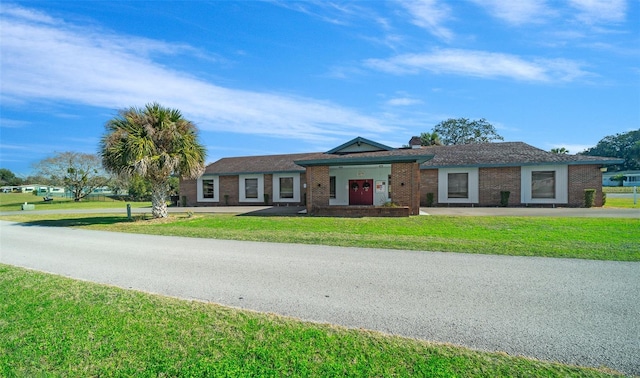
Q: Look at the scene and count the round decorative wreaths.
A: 2